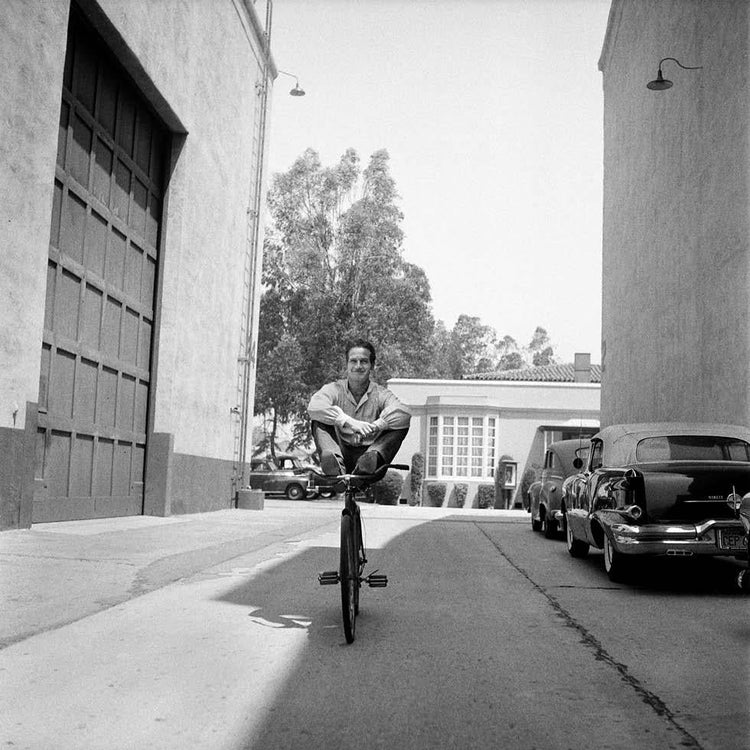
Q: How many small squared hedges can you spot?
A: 3